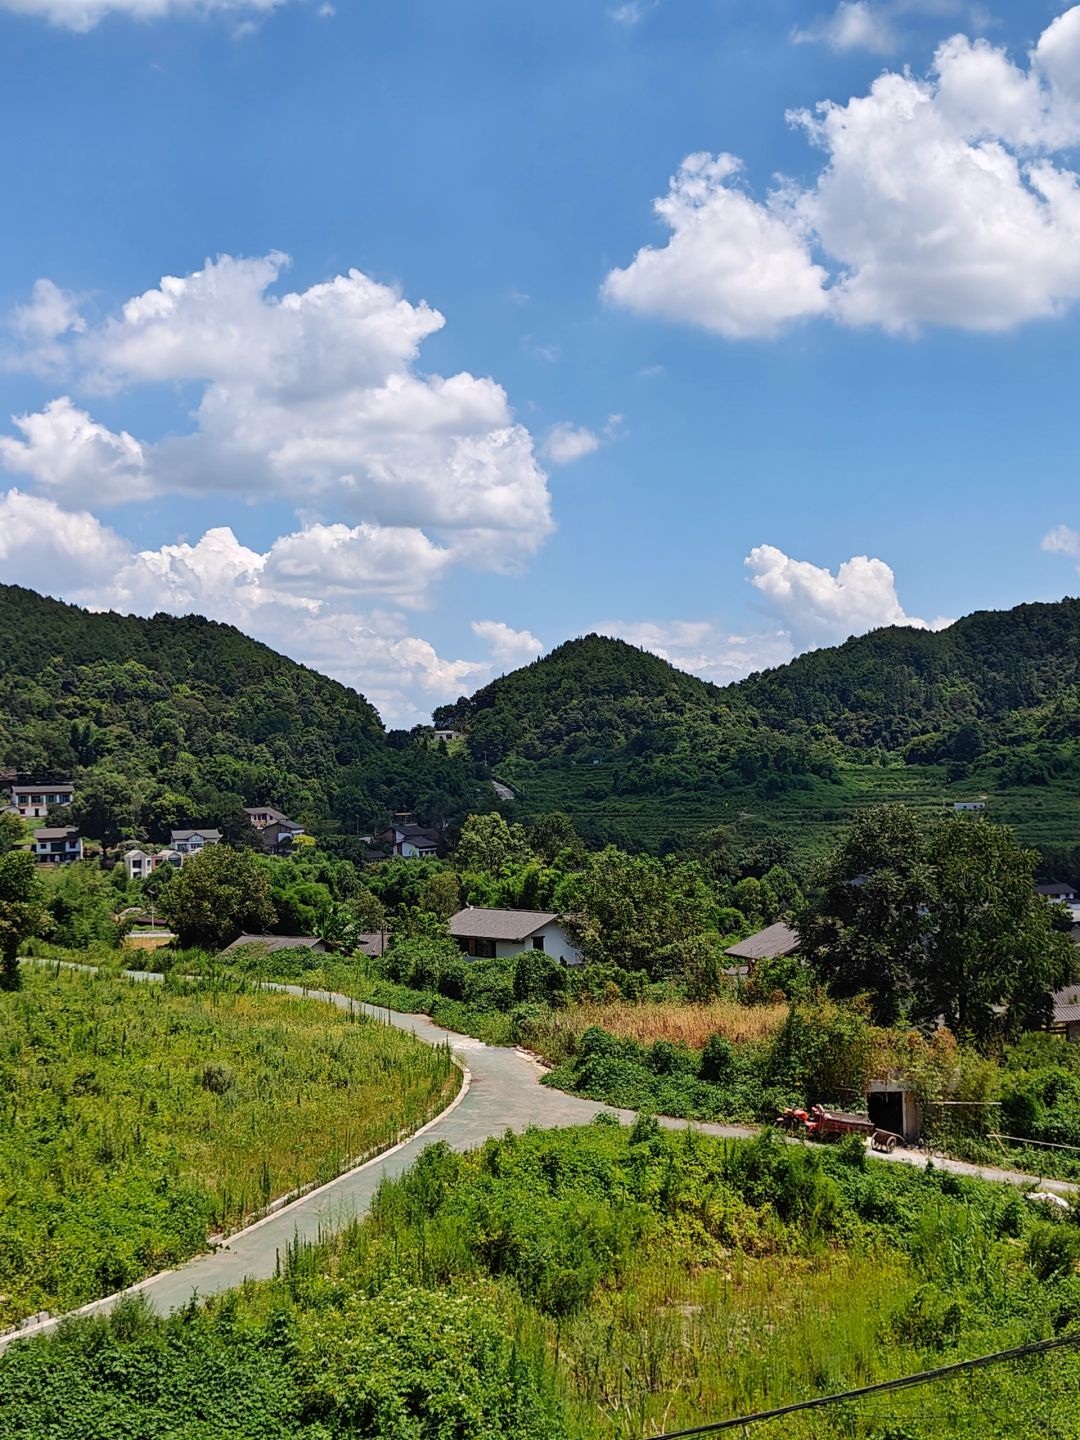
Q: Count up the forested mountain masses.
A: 3